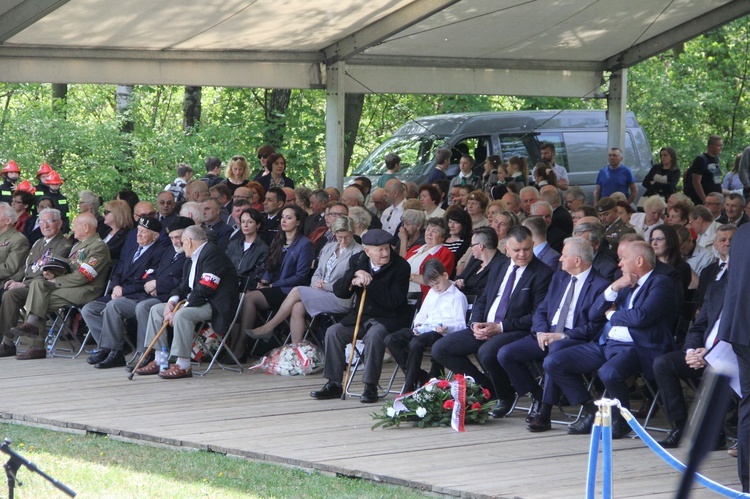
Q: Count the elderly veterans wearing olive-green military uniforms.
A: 3